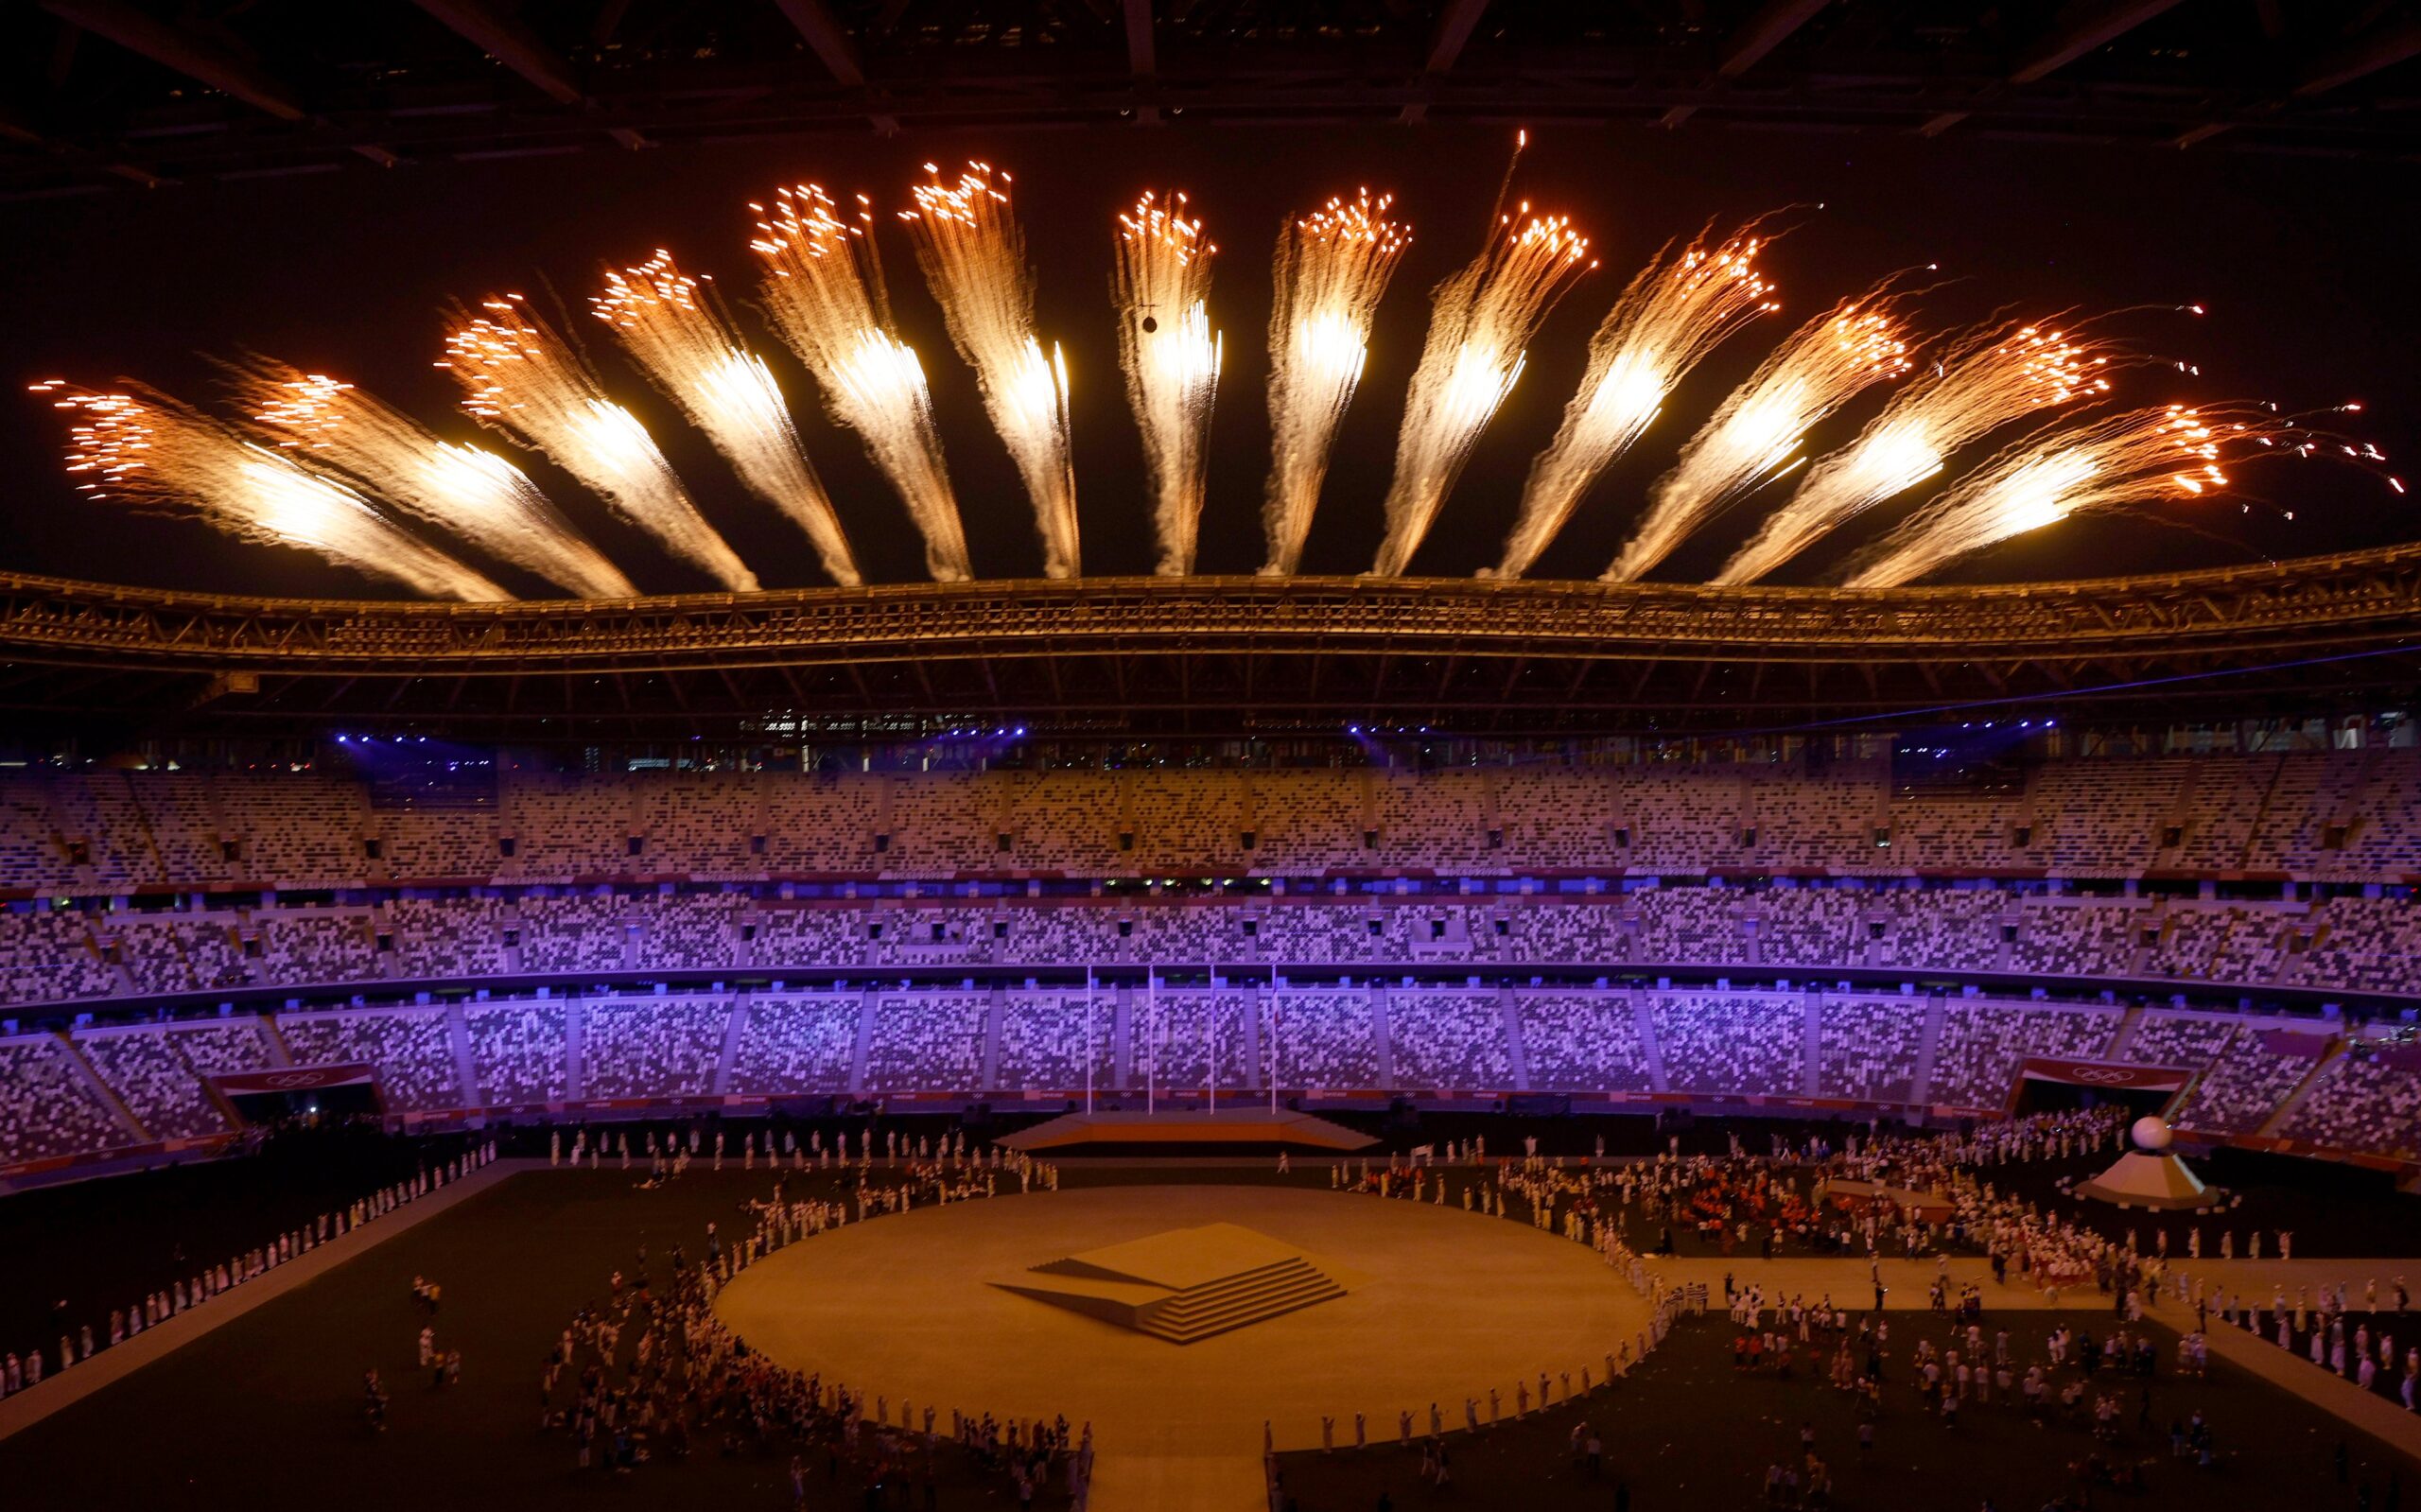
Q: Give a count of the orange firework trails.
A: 13